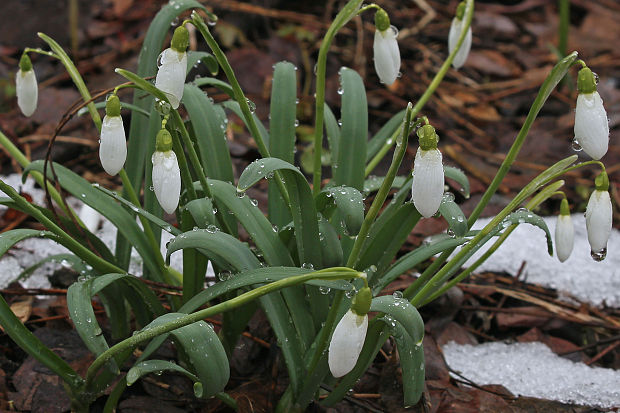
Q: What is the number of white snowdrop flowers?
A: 11